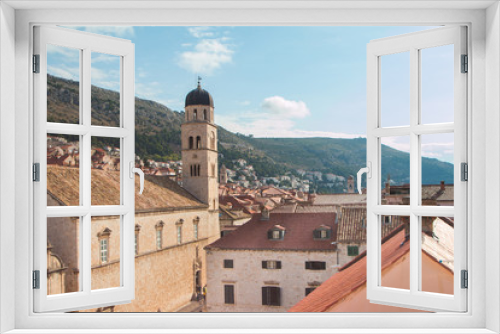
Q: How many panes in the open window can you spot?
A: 12